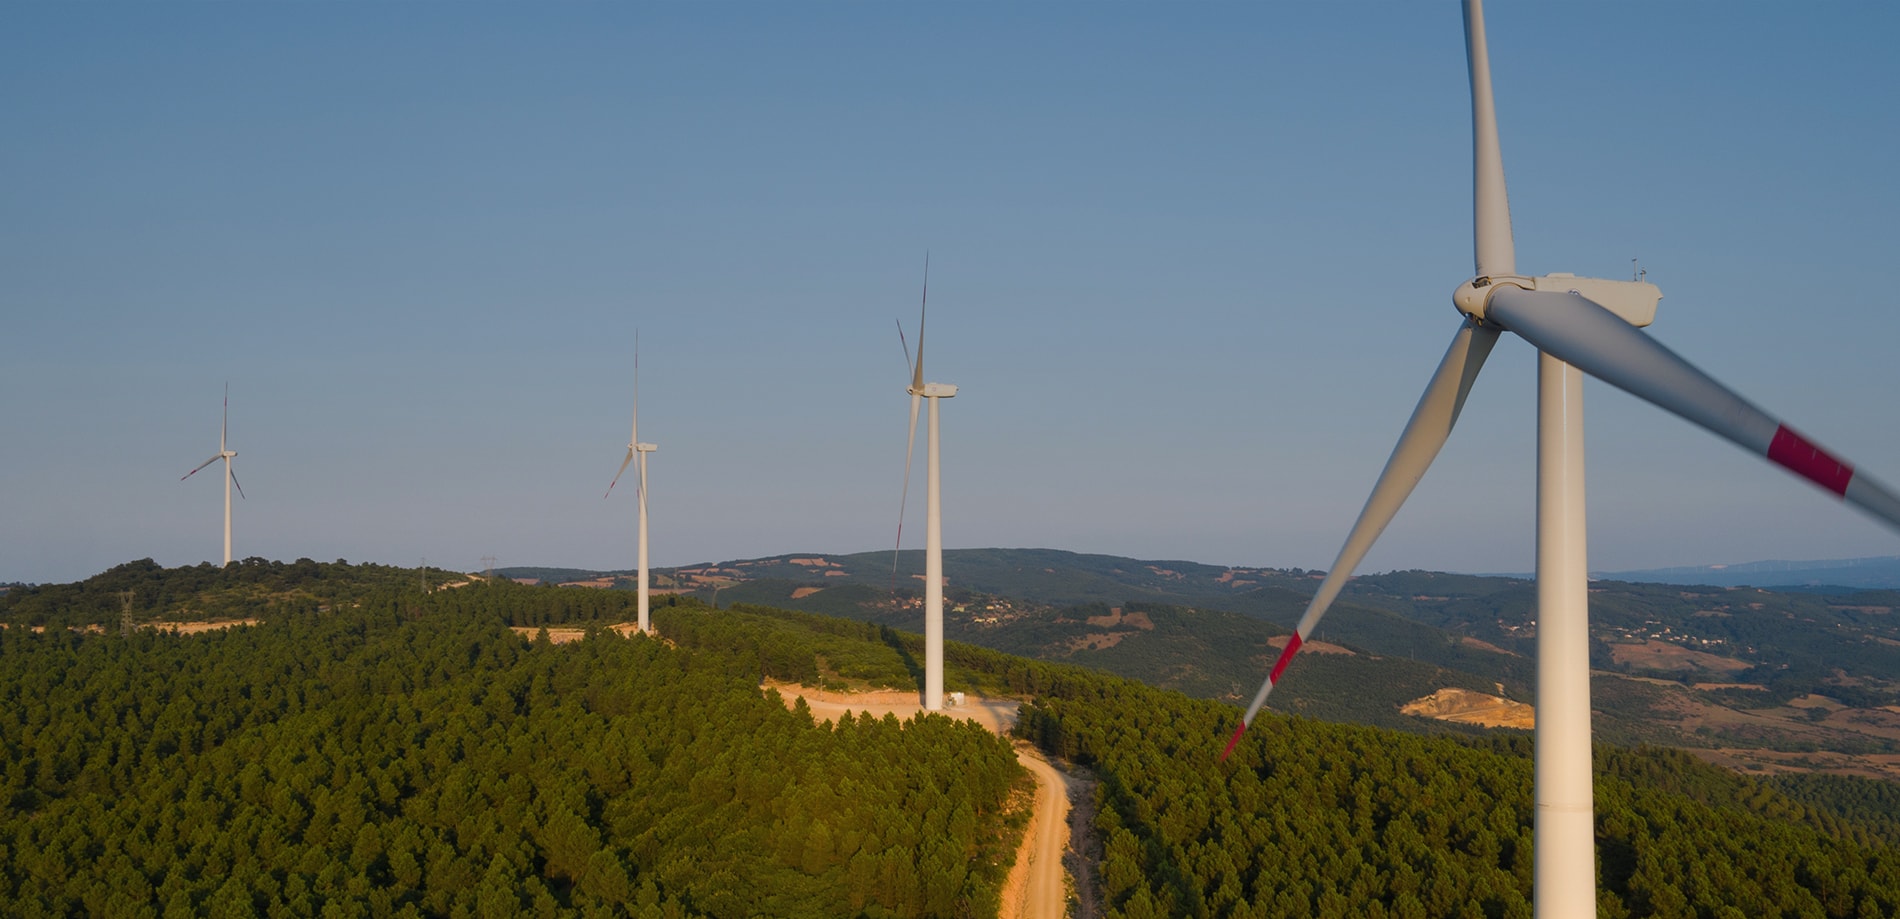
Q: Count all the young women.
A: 0